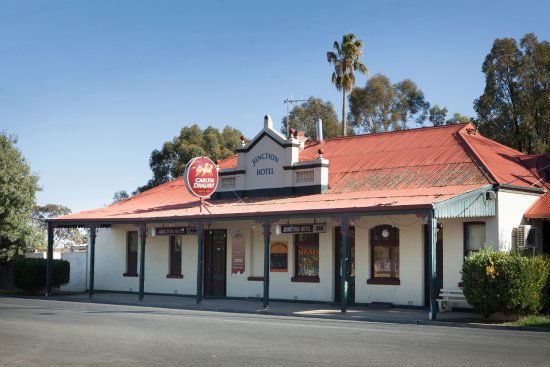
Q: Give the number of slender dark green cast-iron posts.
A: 7